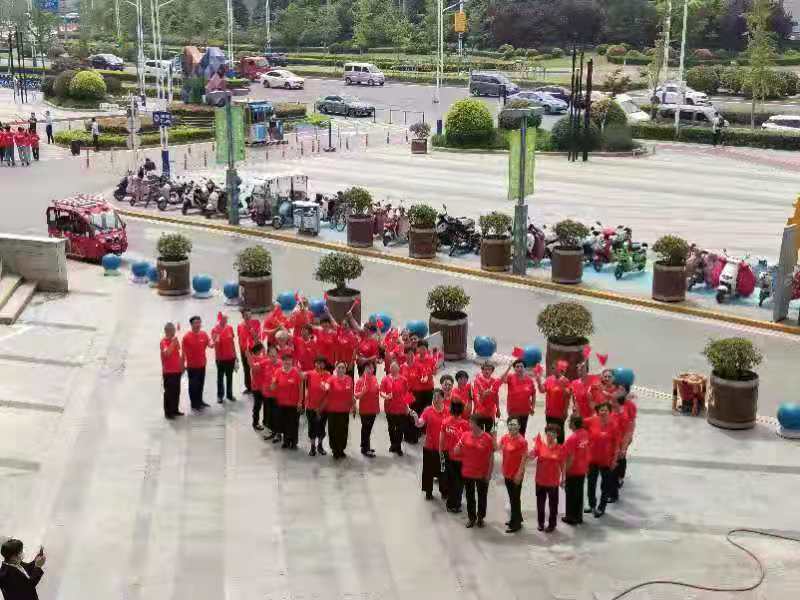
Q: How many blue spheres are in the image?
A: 13